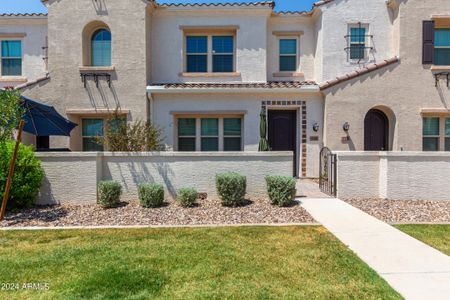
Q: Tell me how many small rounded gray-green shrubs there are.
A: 5